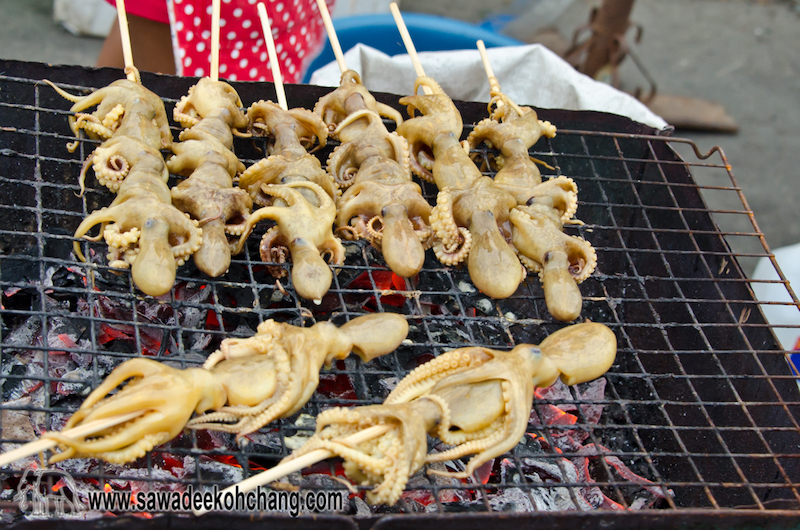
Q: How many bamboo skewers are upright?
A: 6